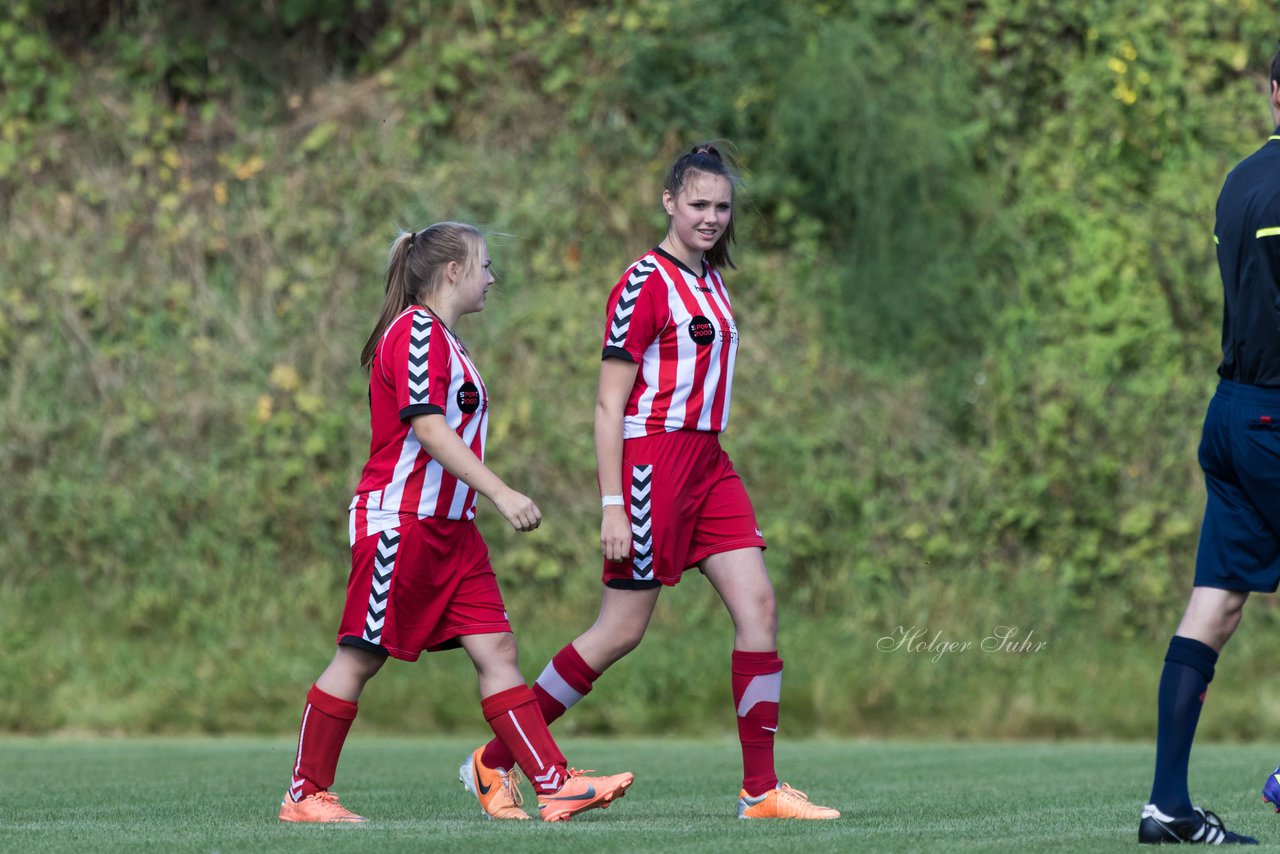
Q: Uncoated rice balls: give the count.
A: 0